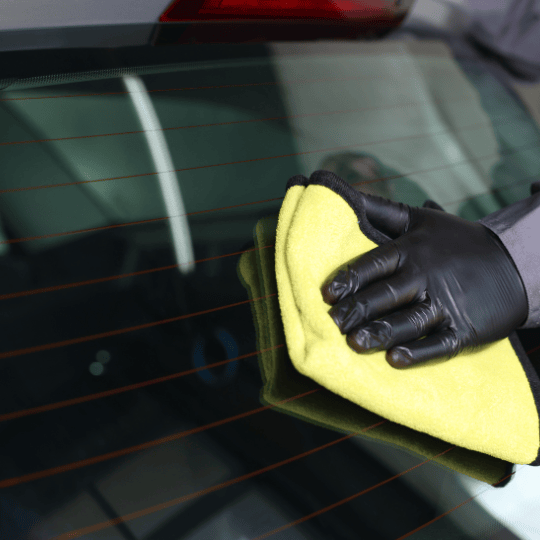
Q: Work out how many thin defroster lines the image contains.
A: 11